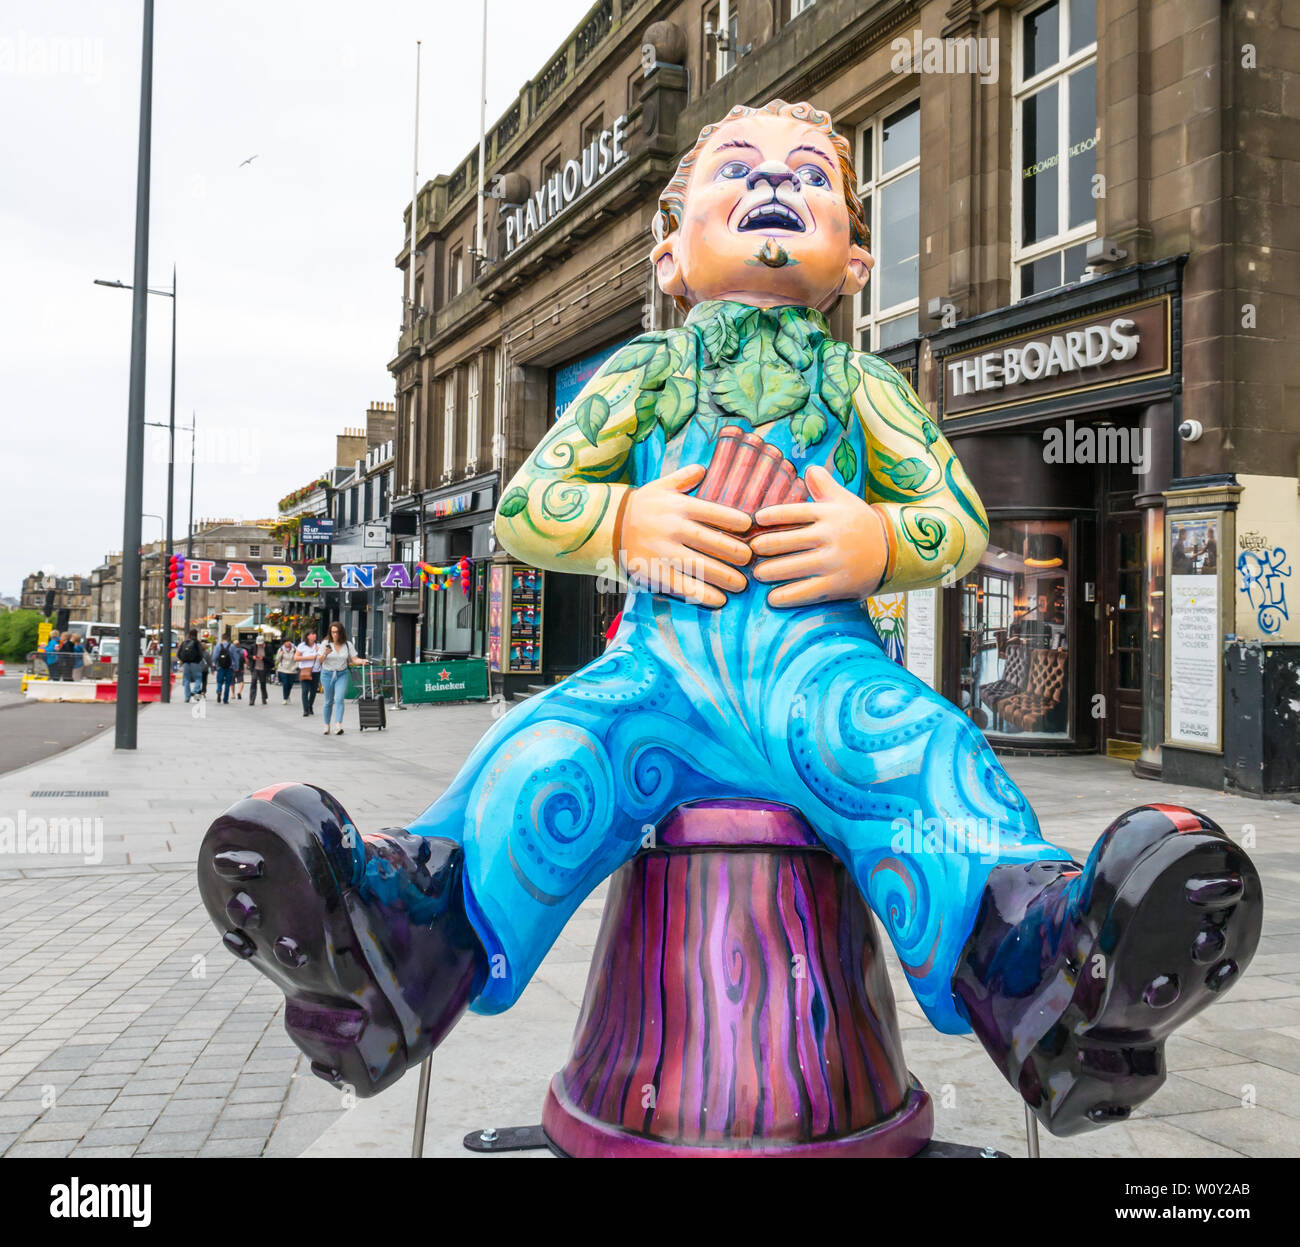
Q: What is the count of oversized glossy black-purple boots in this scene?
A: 2